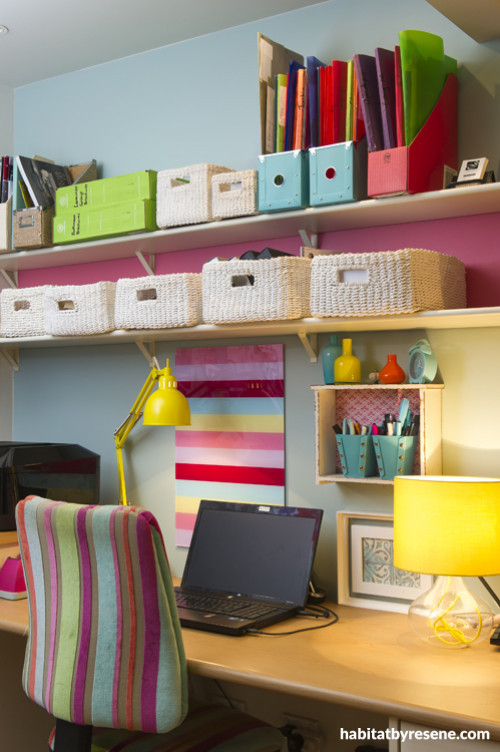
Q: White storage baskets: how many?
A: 7